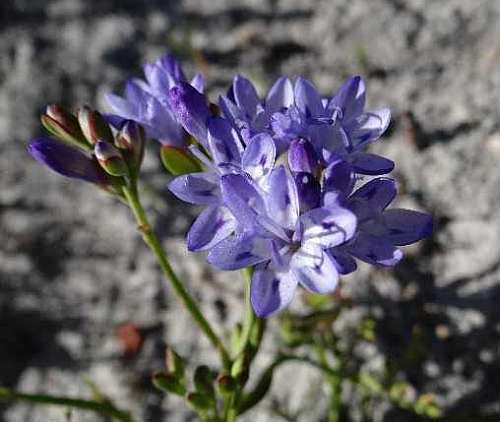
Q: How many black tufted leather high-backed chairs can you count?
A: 0